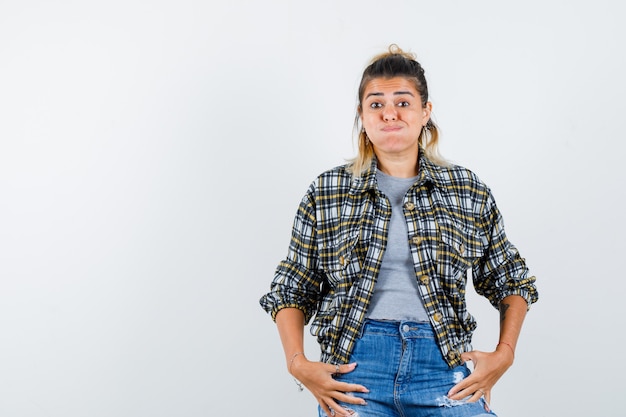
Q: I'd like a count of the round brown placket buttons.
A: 5